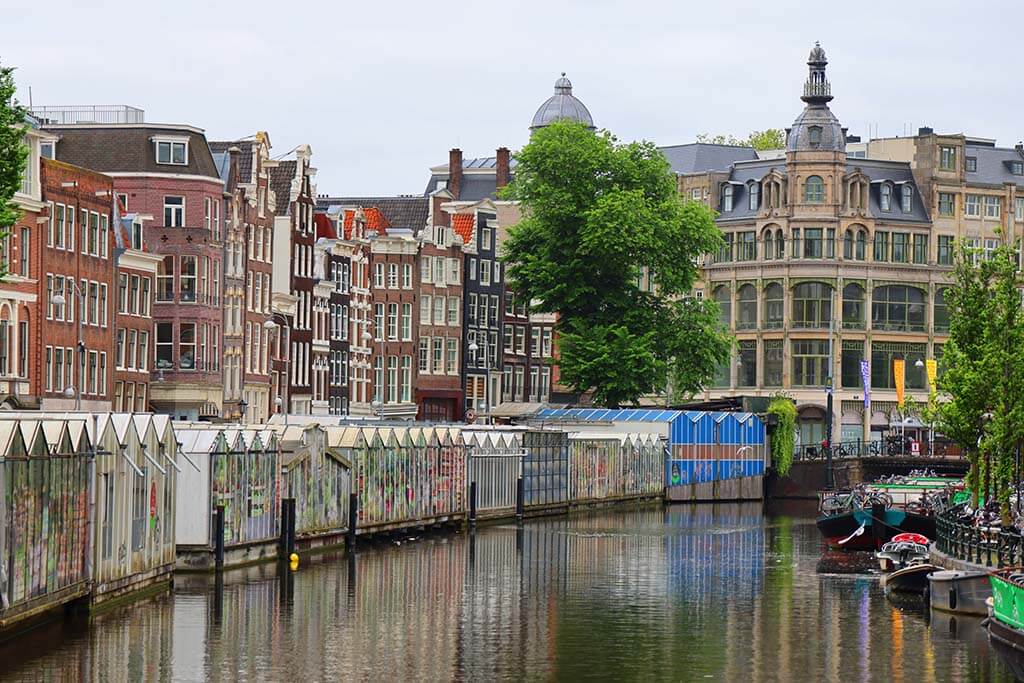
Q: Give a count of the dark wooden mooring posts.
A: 6